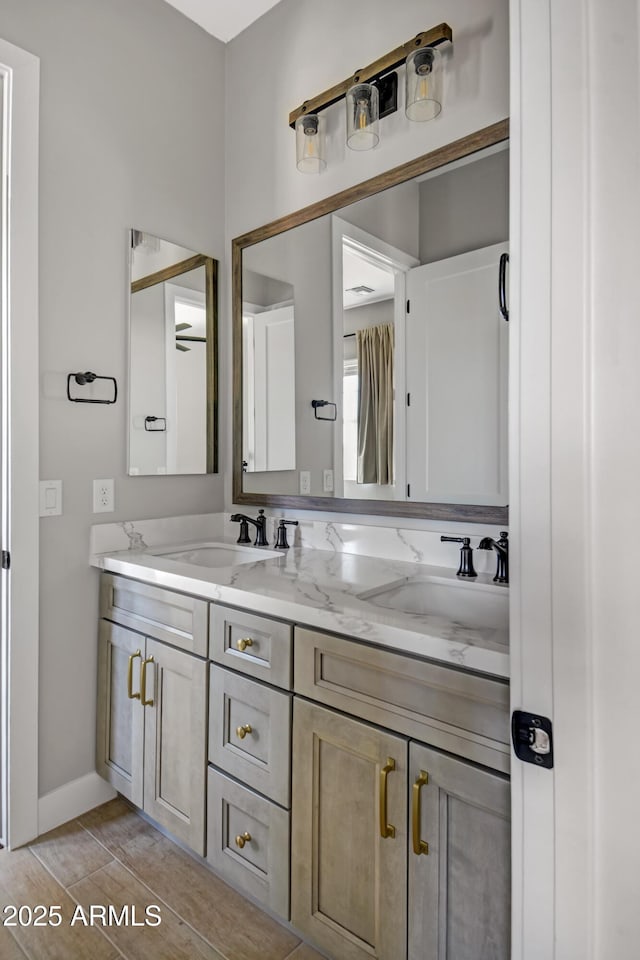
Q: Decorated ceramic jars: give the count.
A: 0